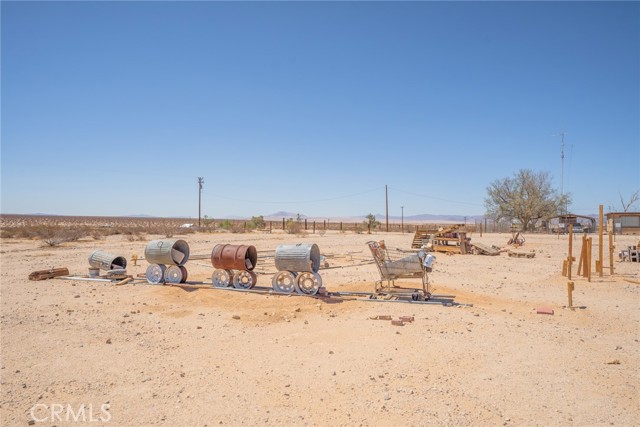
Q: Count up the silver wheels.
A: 6